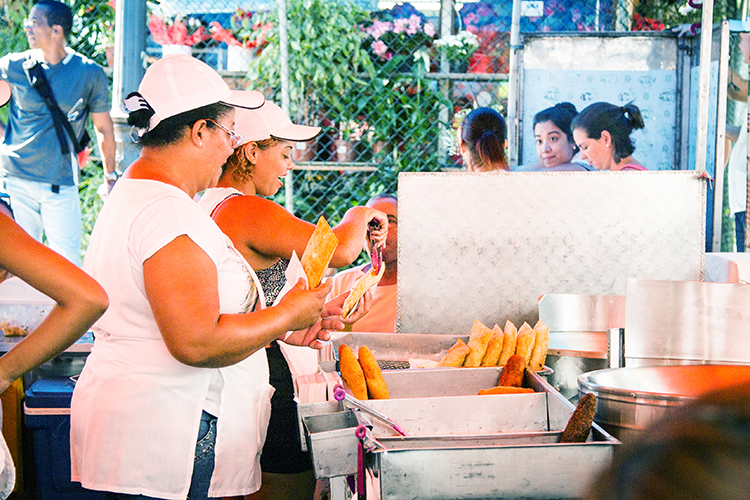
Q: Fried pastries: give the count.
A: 13